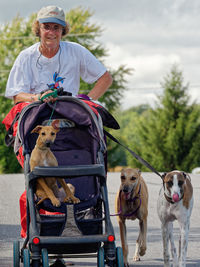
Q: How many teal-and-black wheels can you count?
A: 5